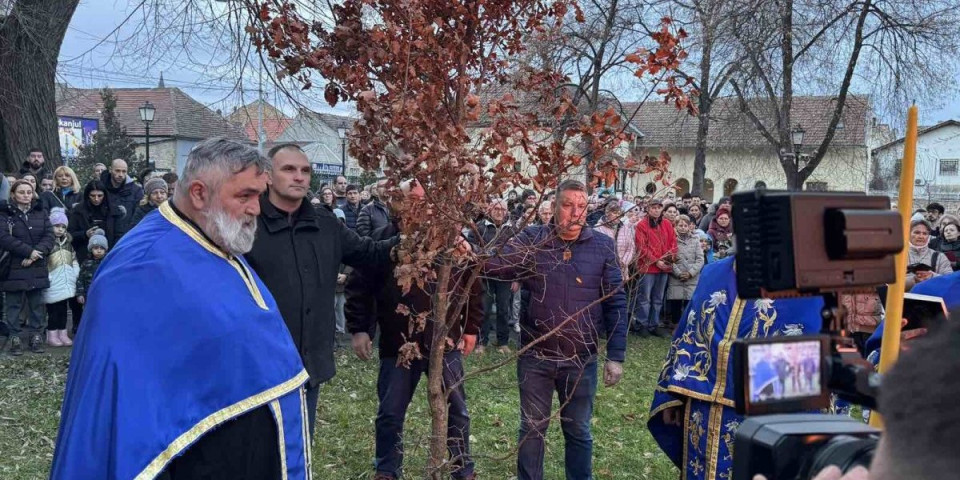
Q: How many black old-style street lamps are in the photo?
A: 3